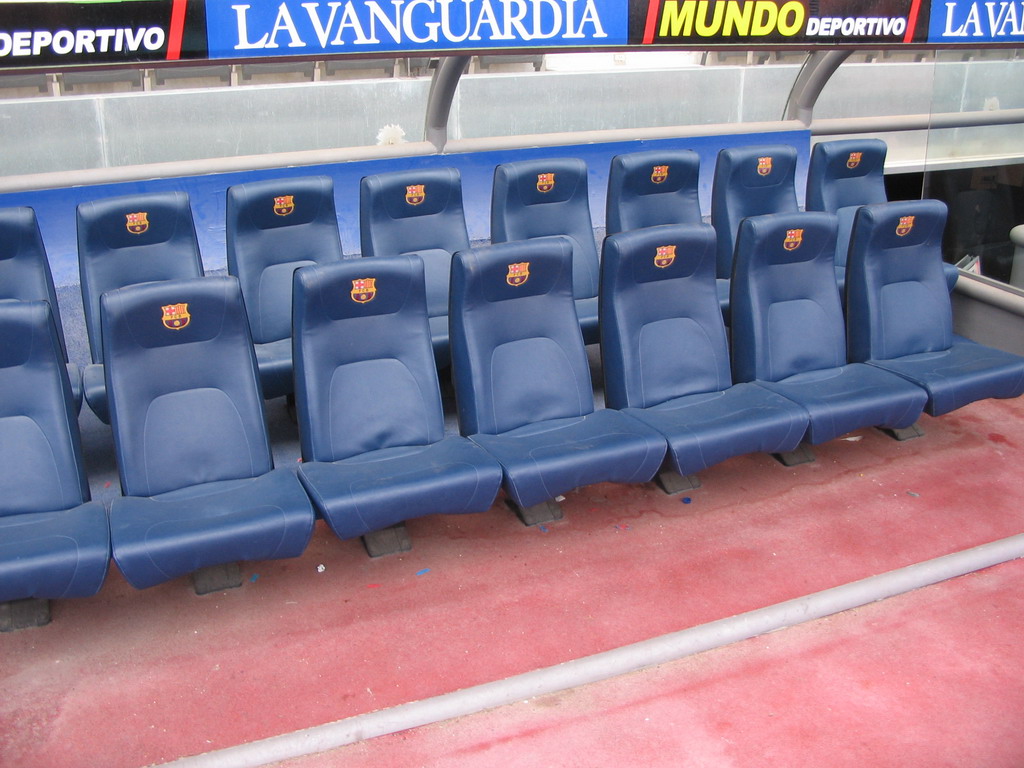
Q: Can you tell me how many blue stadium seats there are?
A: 15